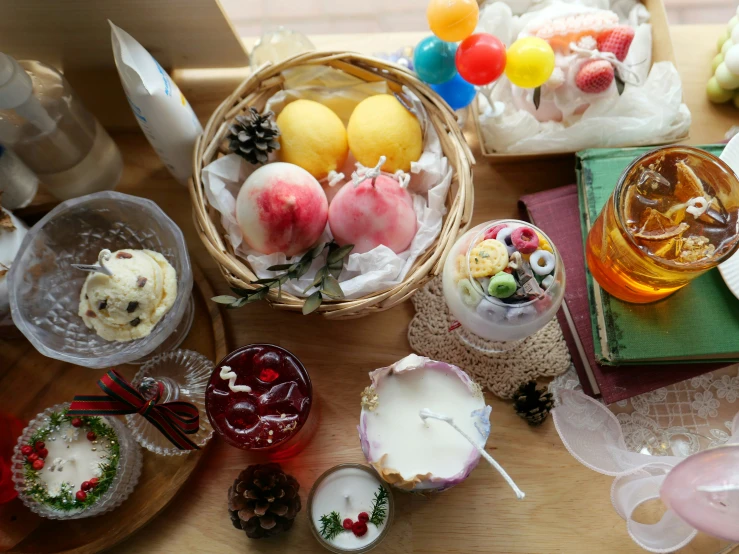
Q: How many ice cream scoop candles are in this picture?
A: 1